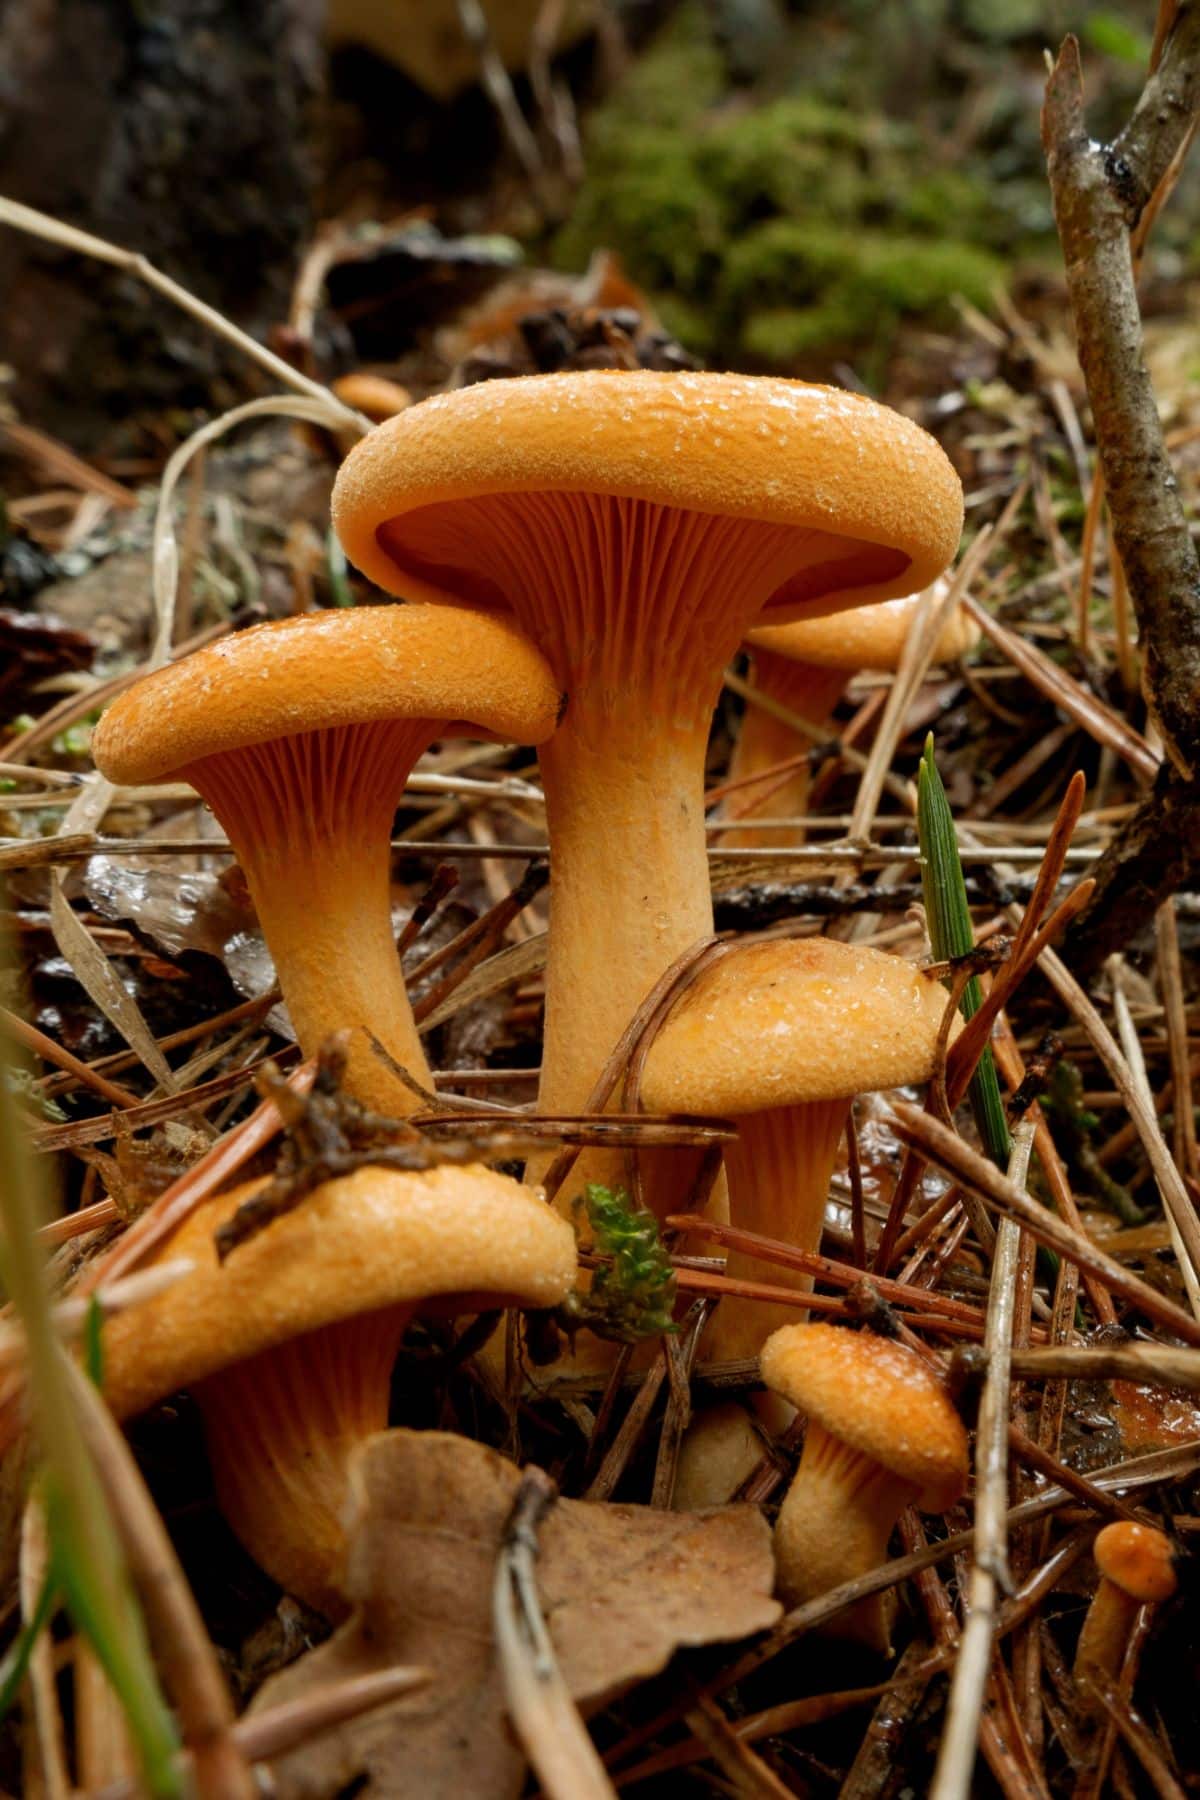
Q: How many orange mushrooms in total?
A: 8